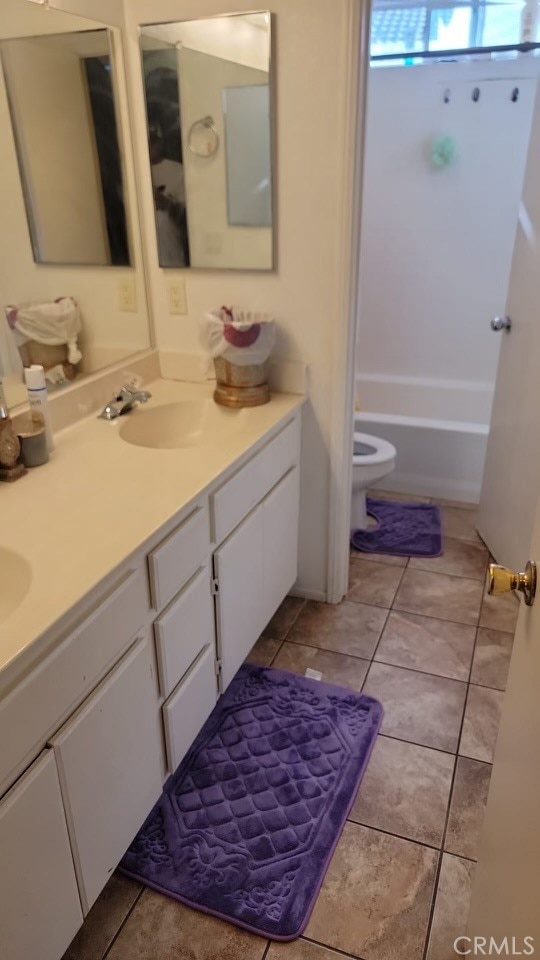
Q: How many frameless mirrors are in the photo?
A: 2